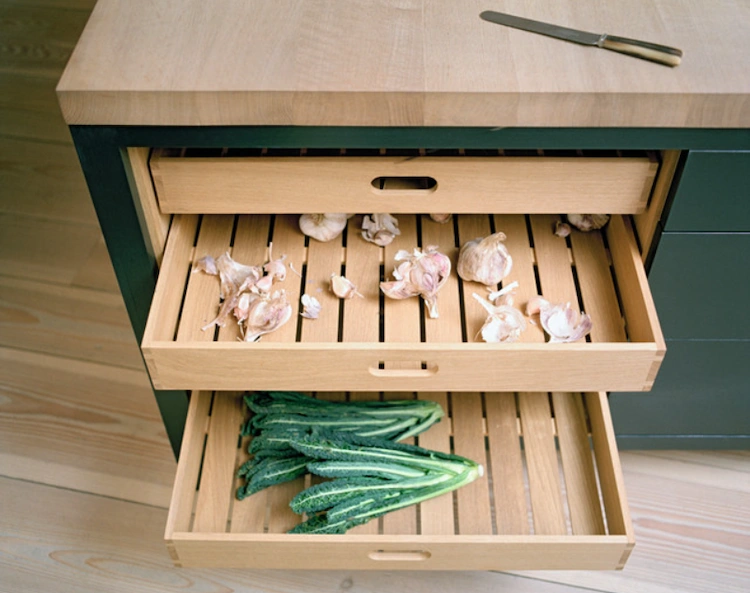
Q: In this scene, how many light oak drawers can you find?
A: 3